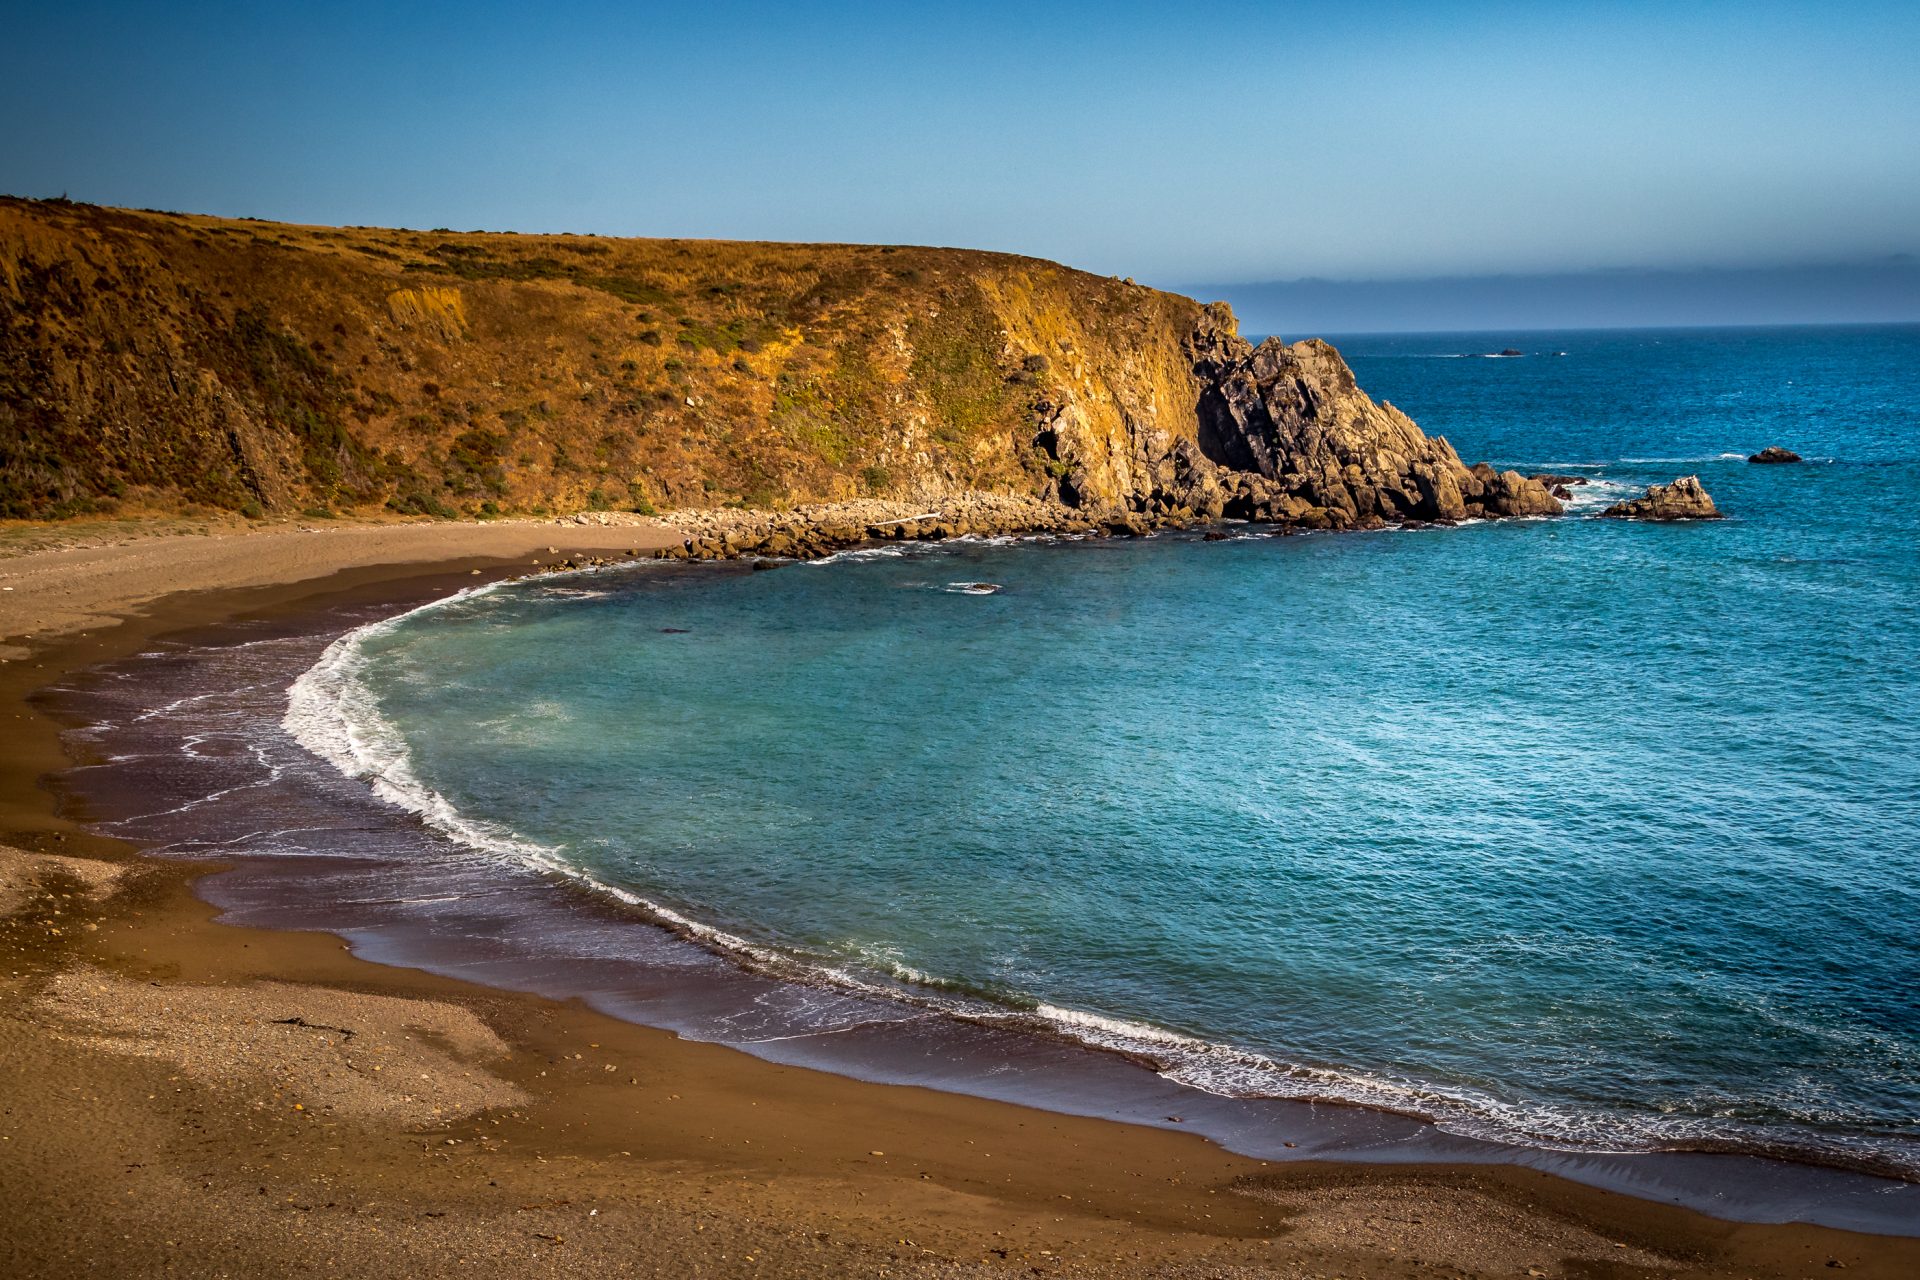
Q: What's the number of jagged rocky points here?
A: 1